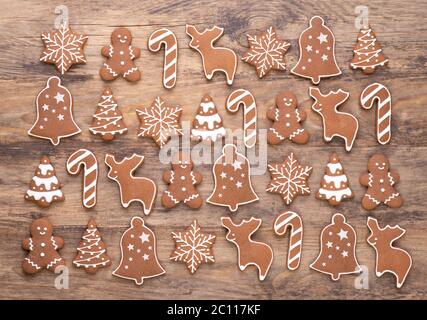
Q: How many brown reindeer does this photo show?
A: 5